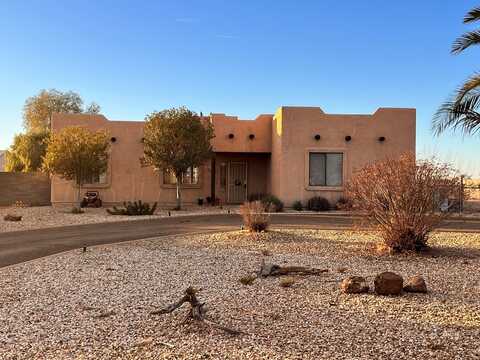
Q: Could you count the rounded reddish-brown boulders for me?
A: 3